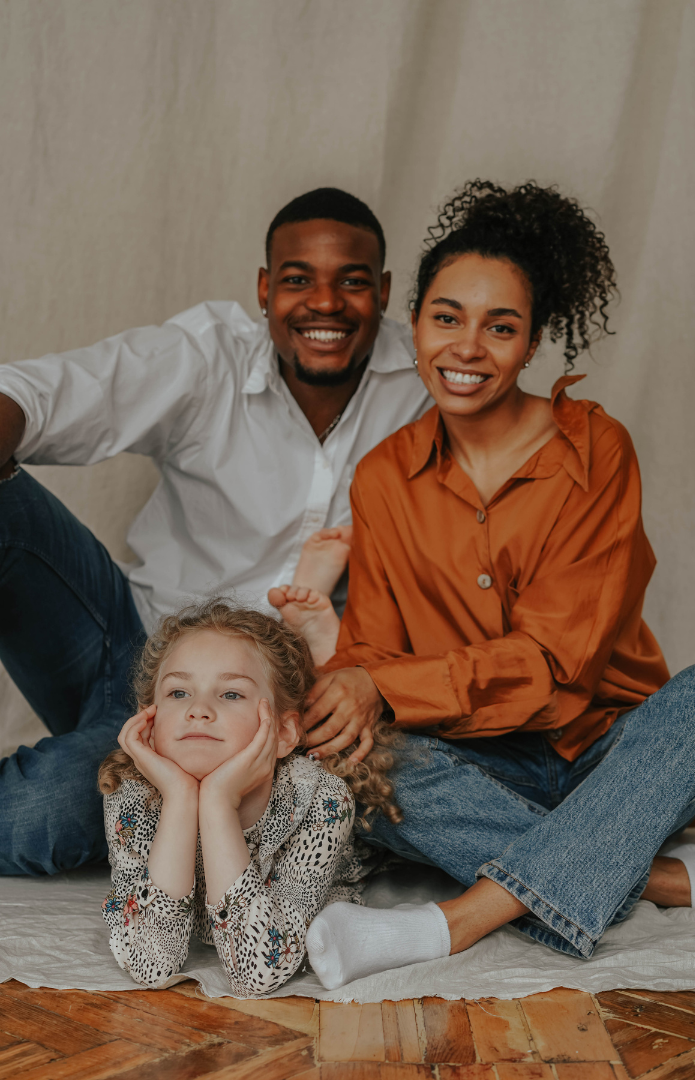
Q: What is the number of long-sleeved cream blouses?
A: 1